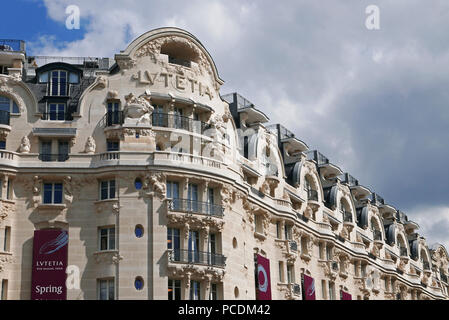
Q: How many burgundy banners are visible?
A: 4